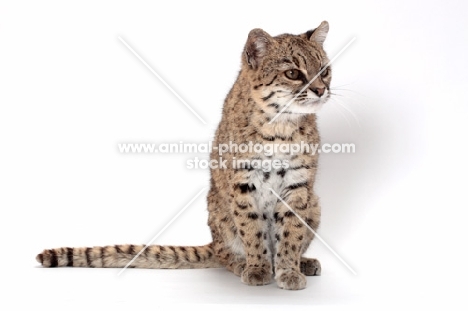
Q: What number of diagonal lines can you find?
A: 4